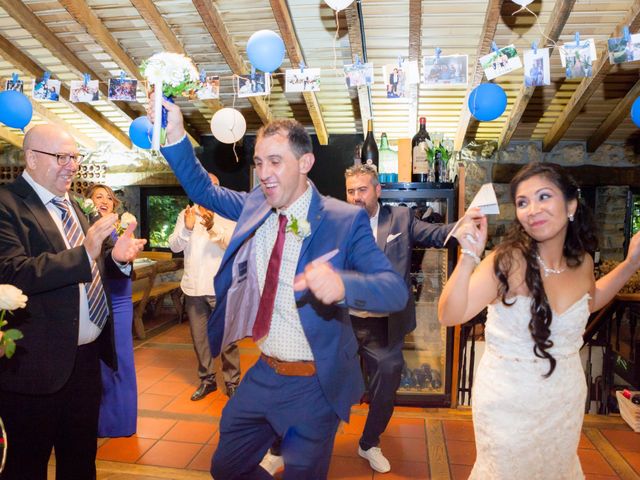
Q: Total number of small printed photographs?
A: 14